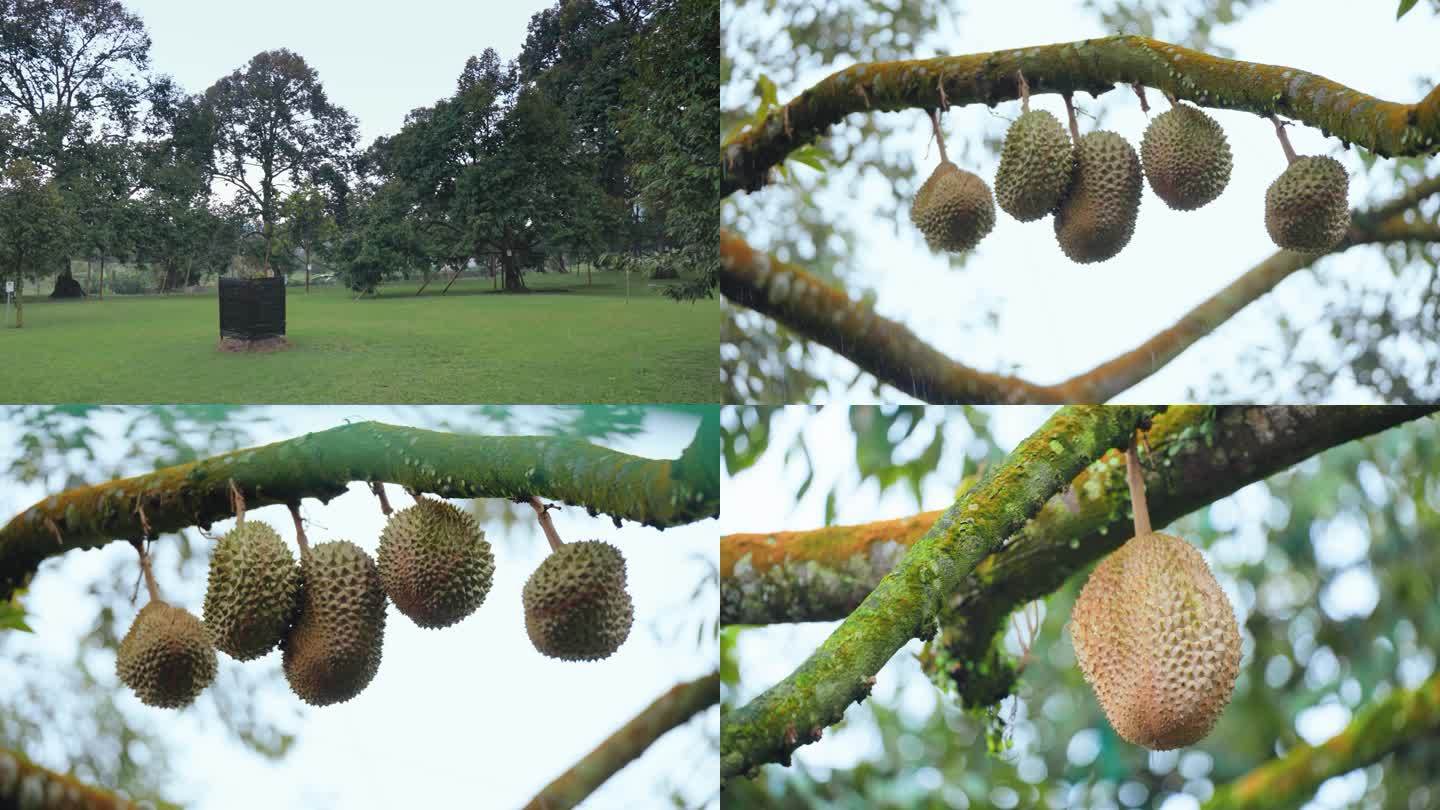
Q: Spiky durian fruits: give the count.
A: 11